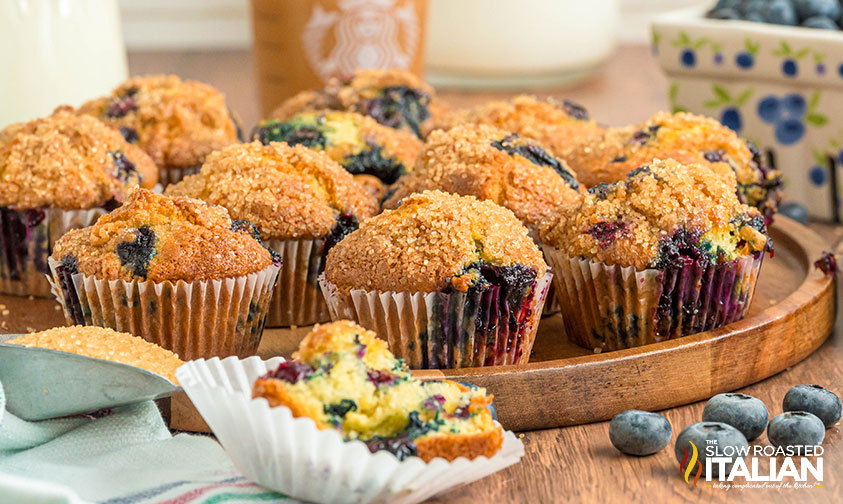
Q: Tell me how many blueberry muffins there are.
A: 12